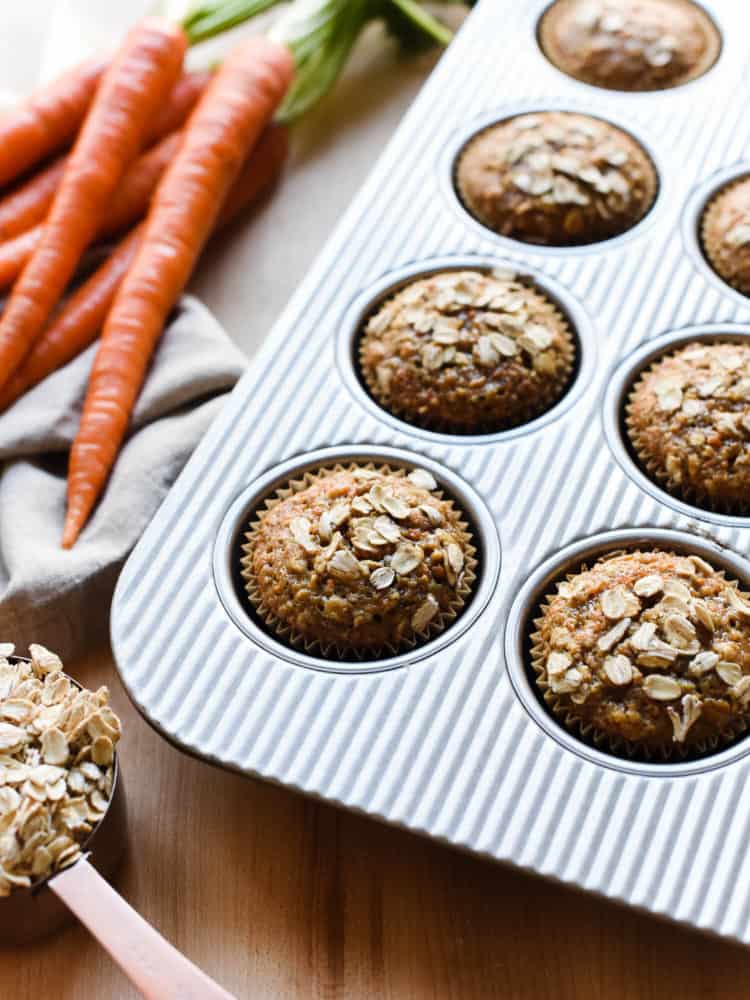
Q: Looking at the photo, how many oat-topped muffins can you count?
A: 7